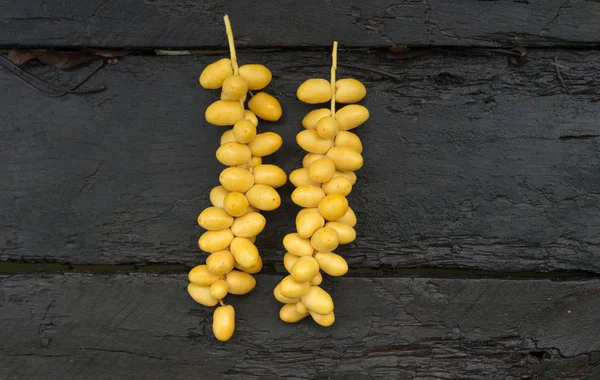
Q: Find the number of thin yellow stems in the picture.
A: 2